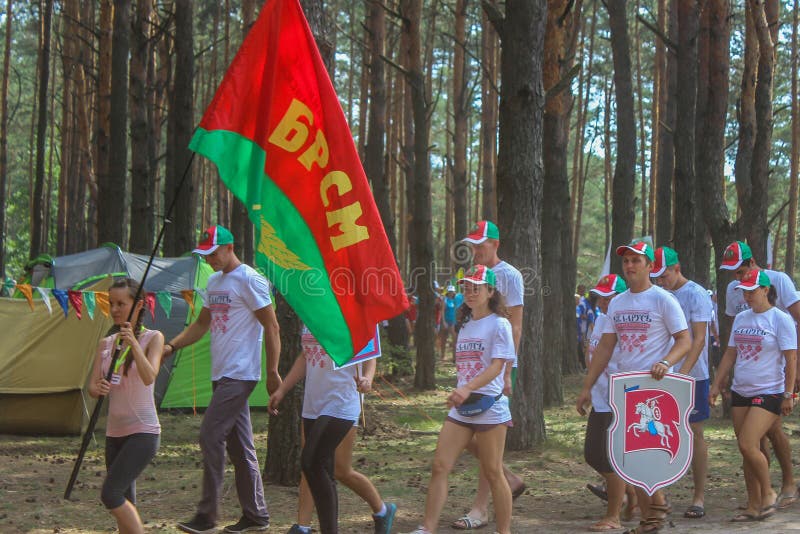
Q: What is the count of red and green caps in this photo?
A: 8